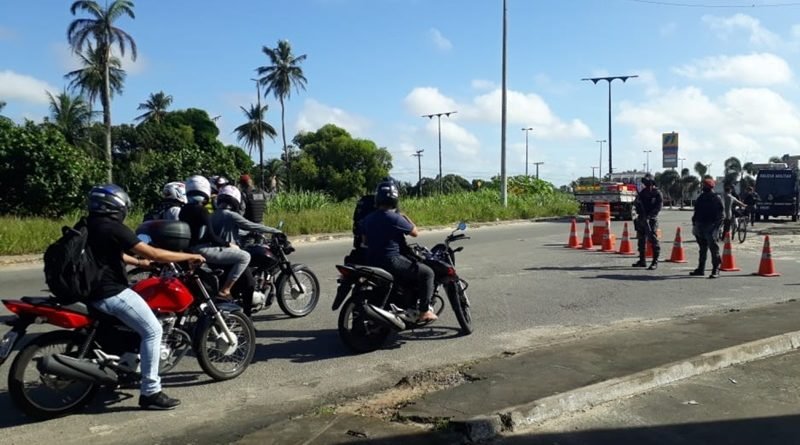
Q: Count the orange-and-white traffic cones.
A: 8